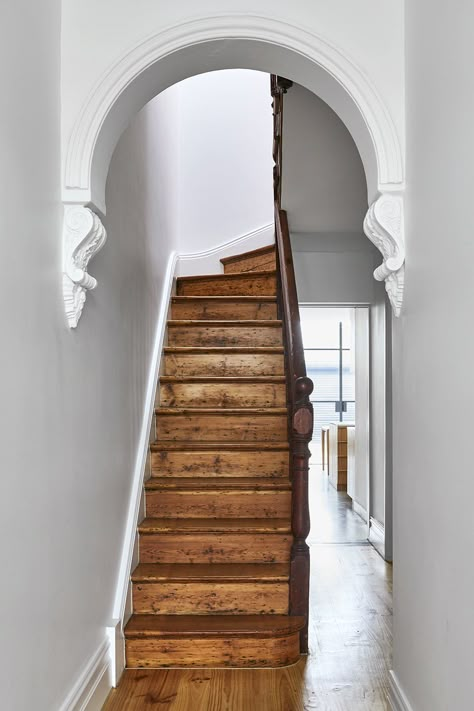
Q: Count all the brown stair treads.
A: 12